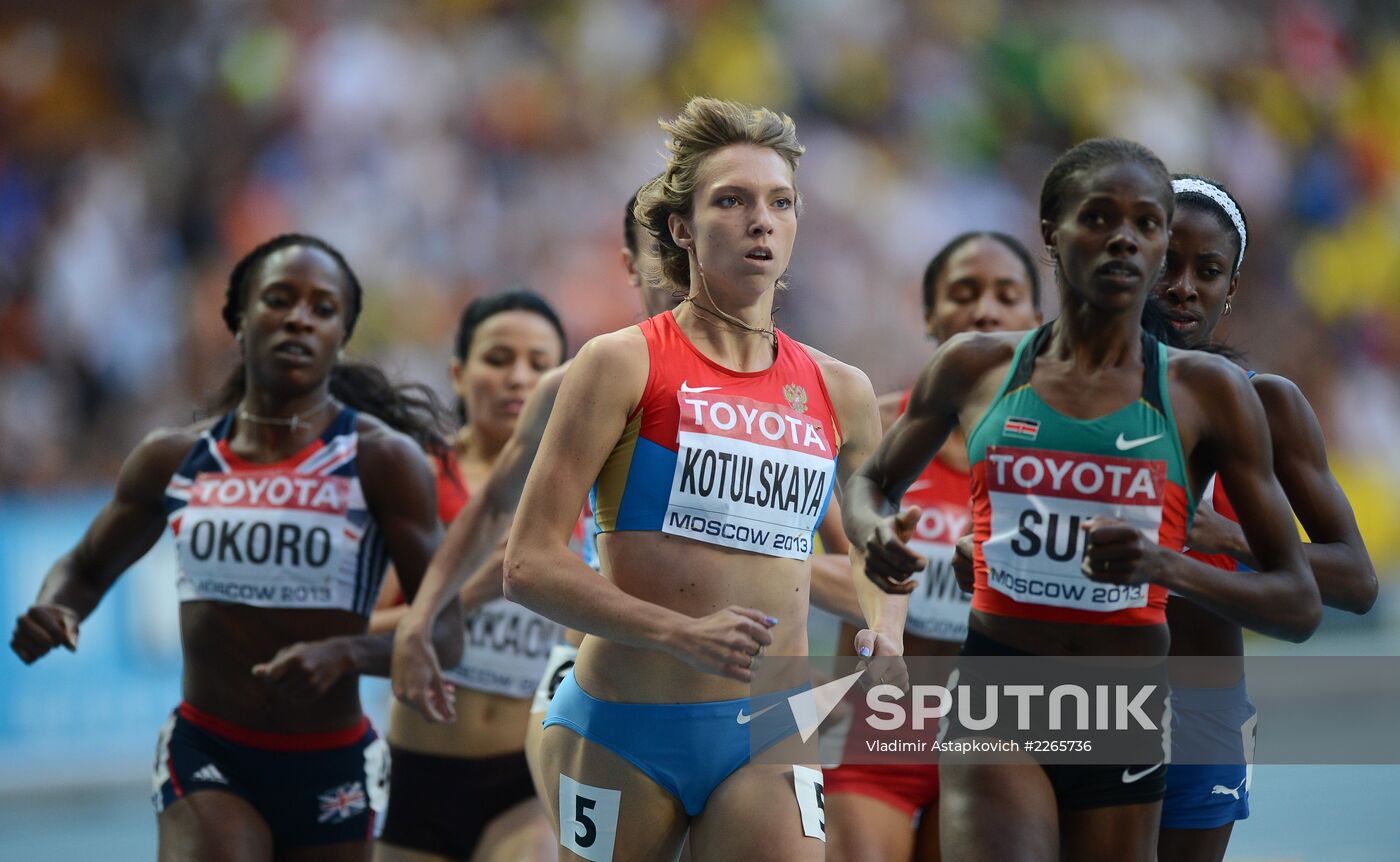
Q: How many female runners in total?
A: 7